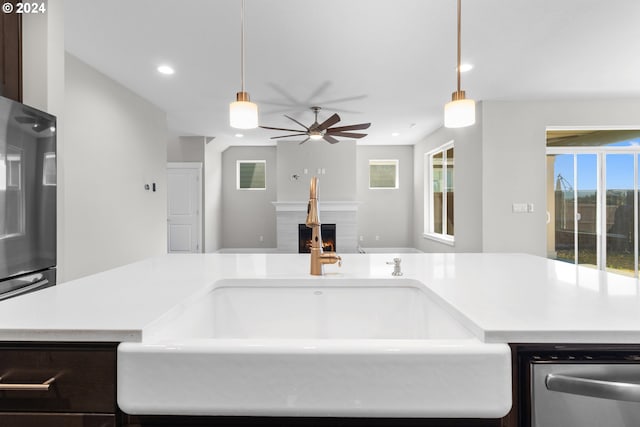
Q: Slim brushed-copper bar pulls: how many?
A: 1